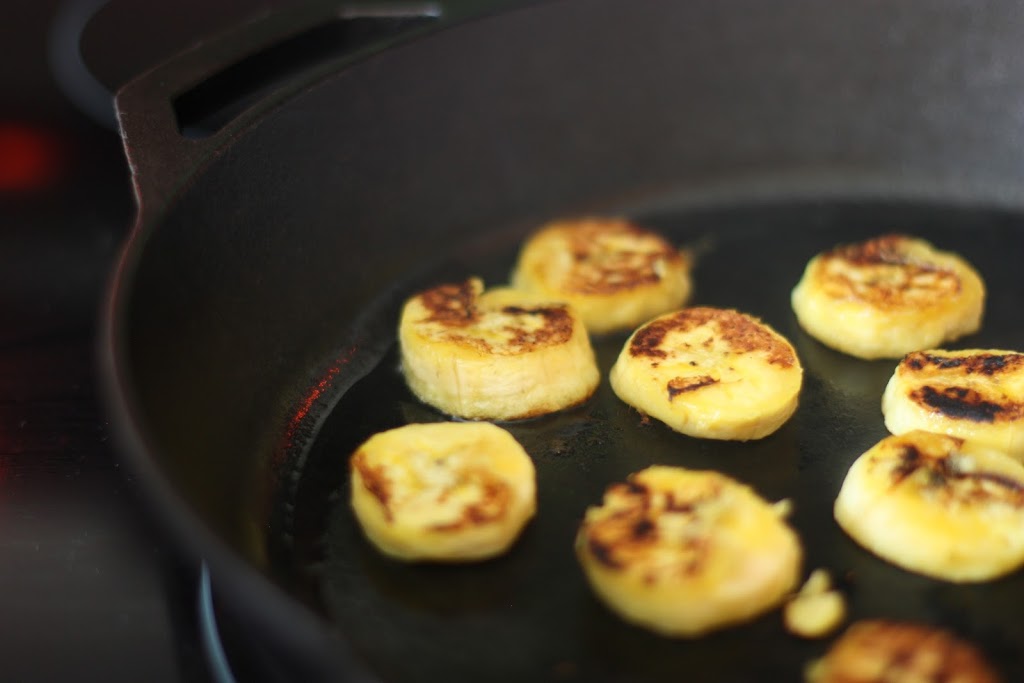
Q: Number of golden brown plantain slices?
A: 9